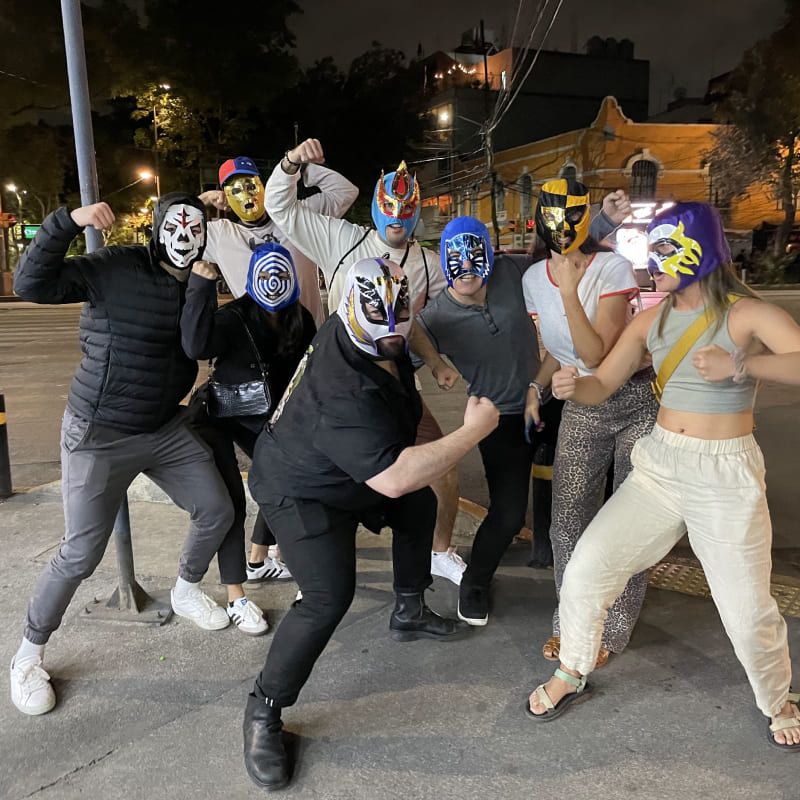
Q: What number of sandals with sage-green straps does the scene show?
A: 2